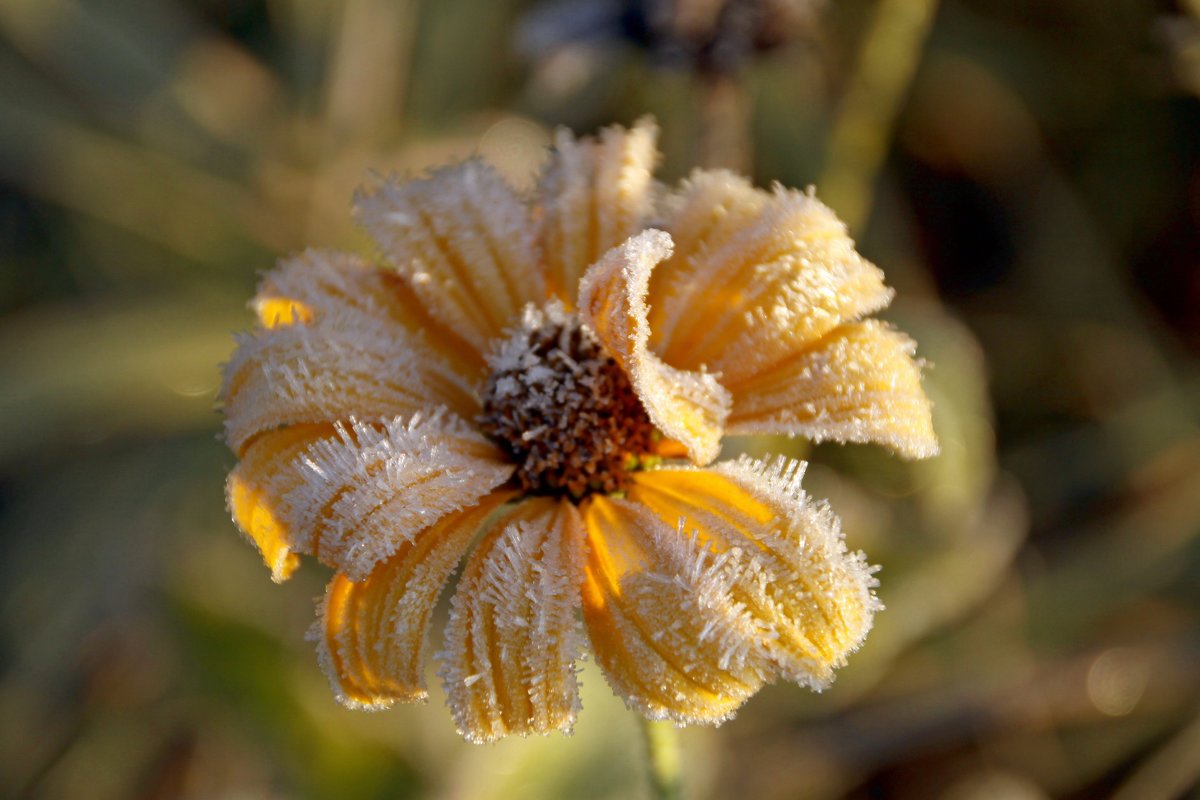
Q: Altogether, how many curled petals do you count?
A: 1